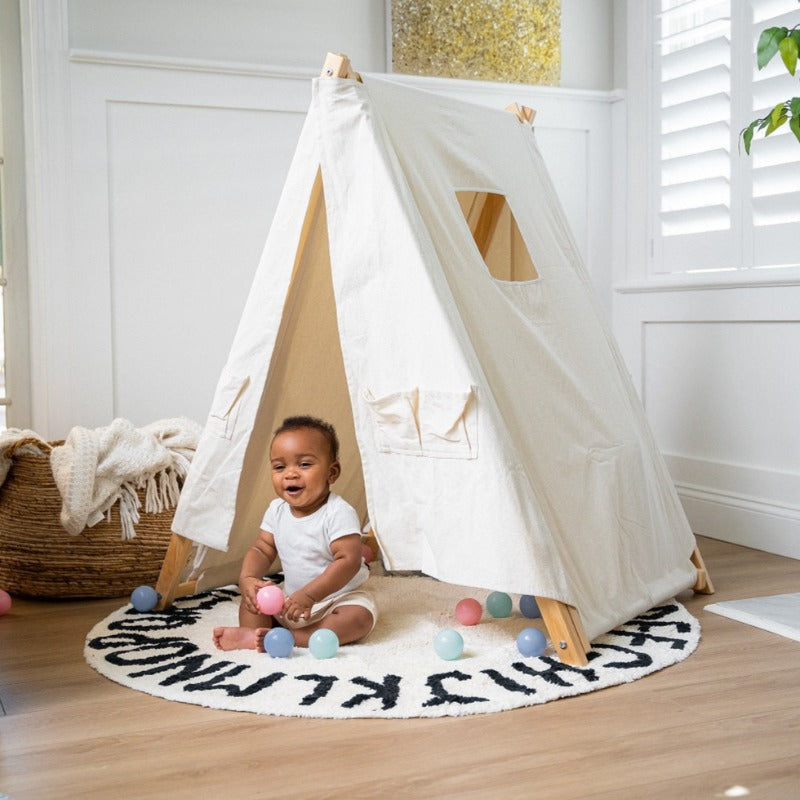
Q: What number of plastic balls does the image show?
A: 11